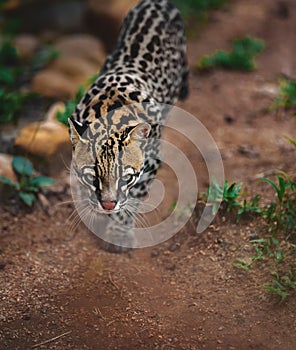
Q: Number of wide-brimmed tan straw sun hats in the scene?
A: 0